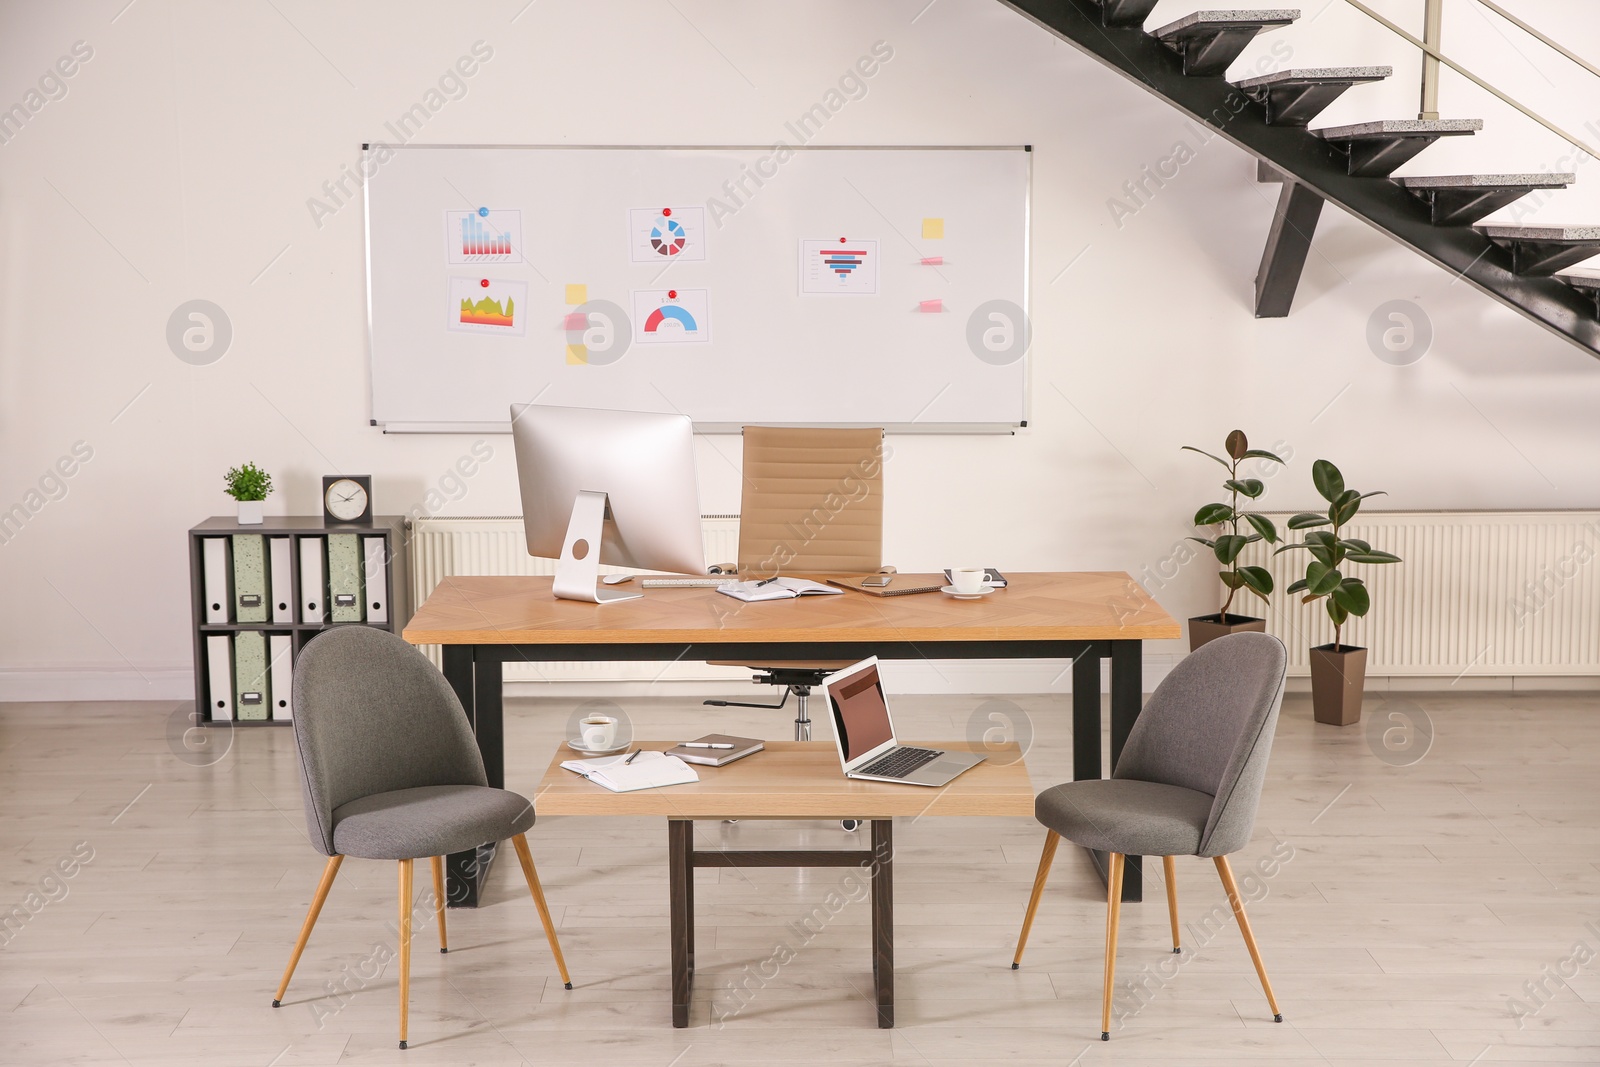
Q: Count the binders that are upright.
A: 9